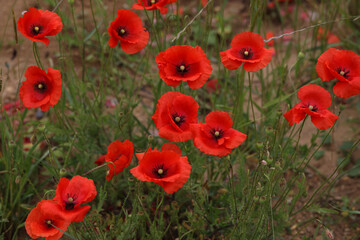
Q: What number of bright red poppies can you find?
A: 14